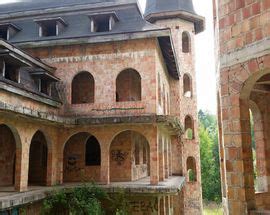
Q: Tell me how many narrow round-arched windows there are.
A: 4